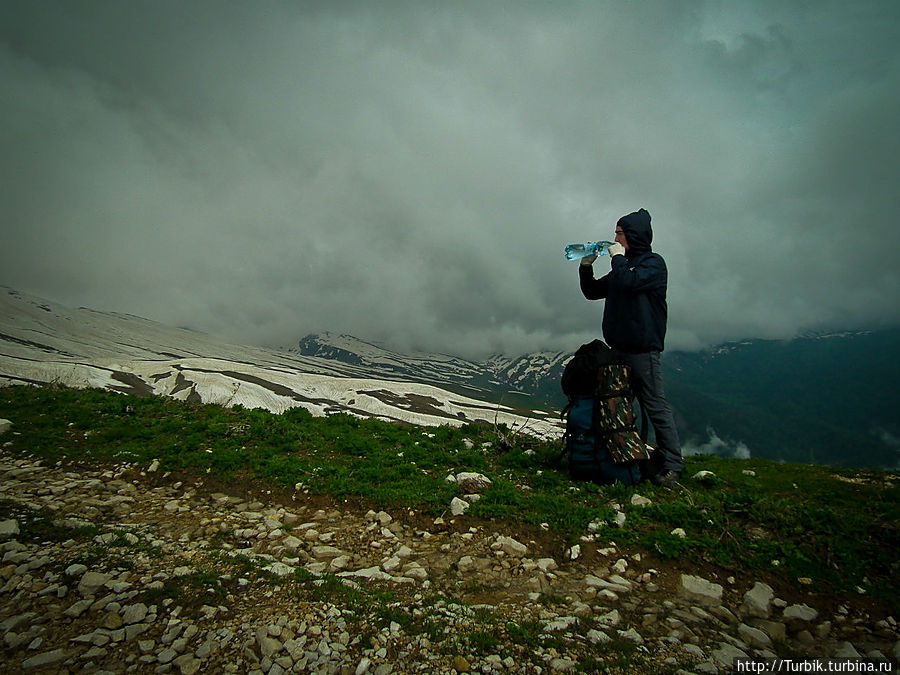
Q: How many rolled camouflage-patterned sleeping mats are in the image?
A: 1